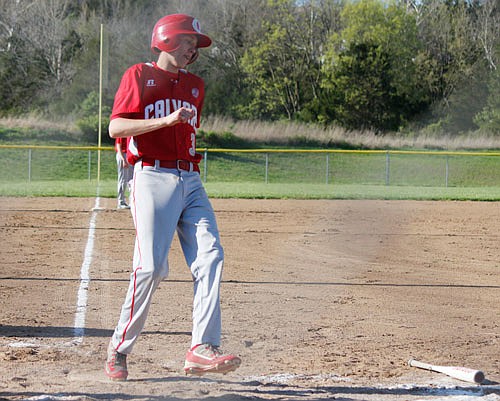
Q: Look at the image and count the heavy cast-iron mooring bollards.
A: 0